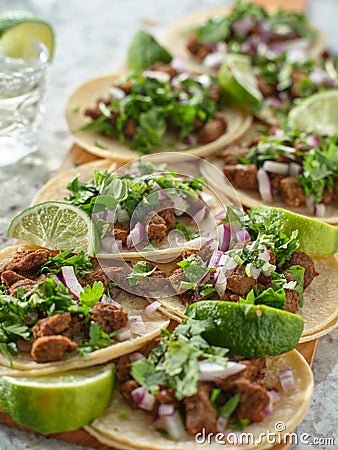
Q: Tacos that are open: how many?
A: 8